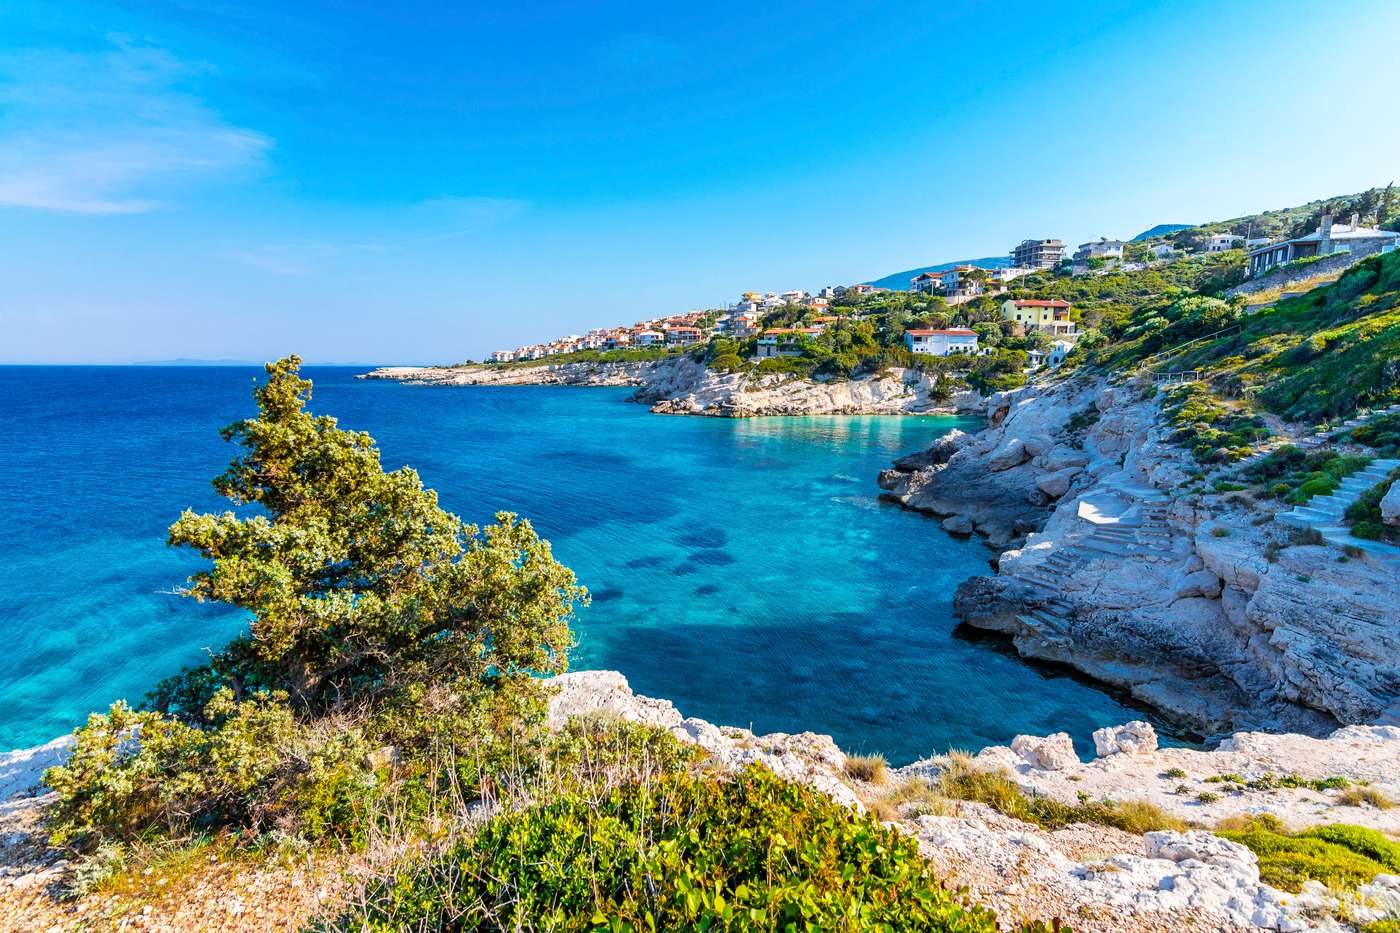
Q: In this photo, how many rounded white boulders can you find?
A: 2